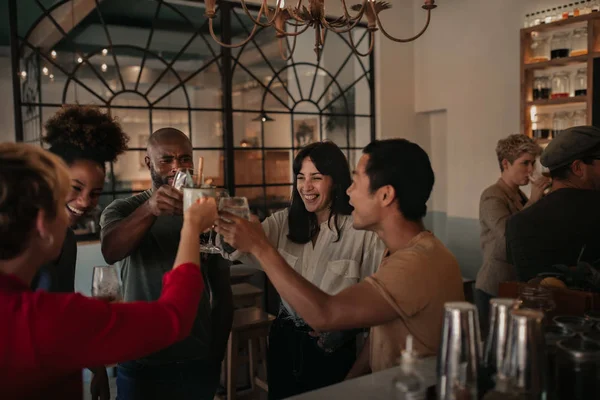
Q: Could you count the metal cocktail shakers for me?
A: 3